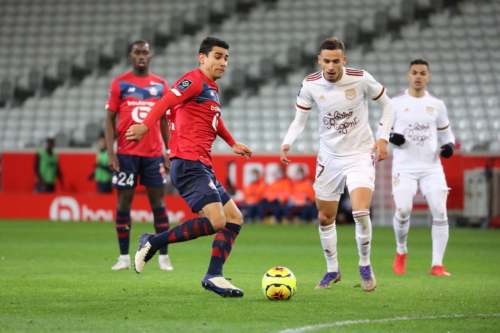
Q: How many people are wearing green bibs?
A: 2